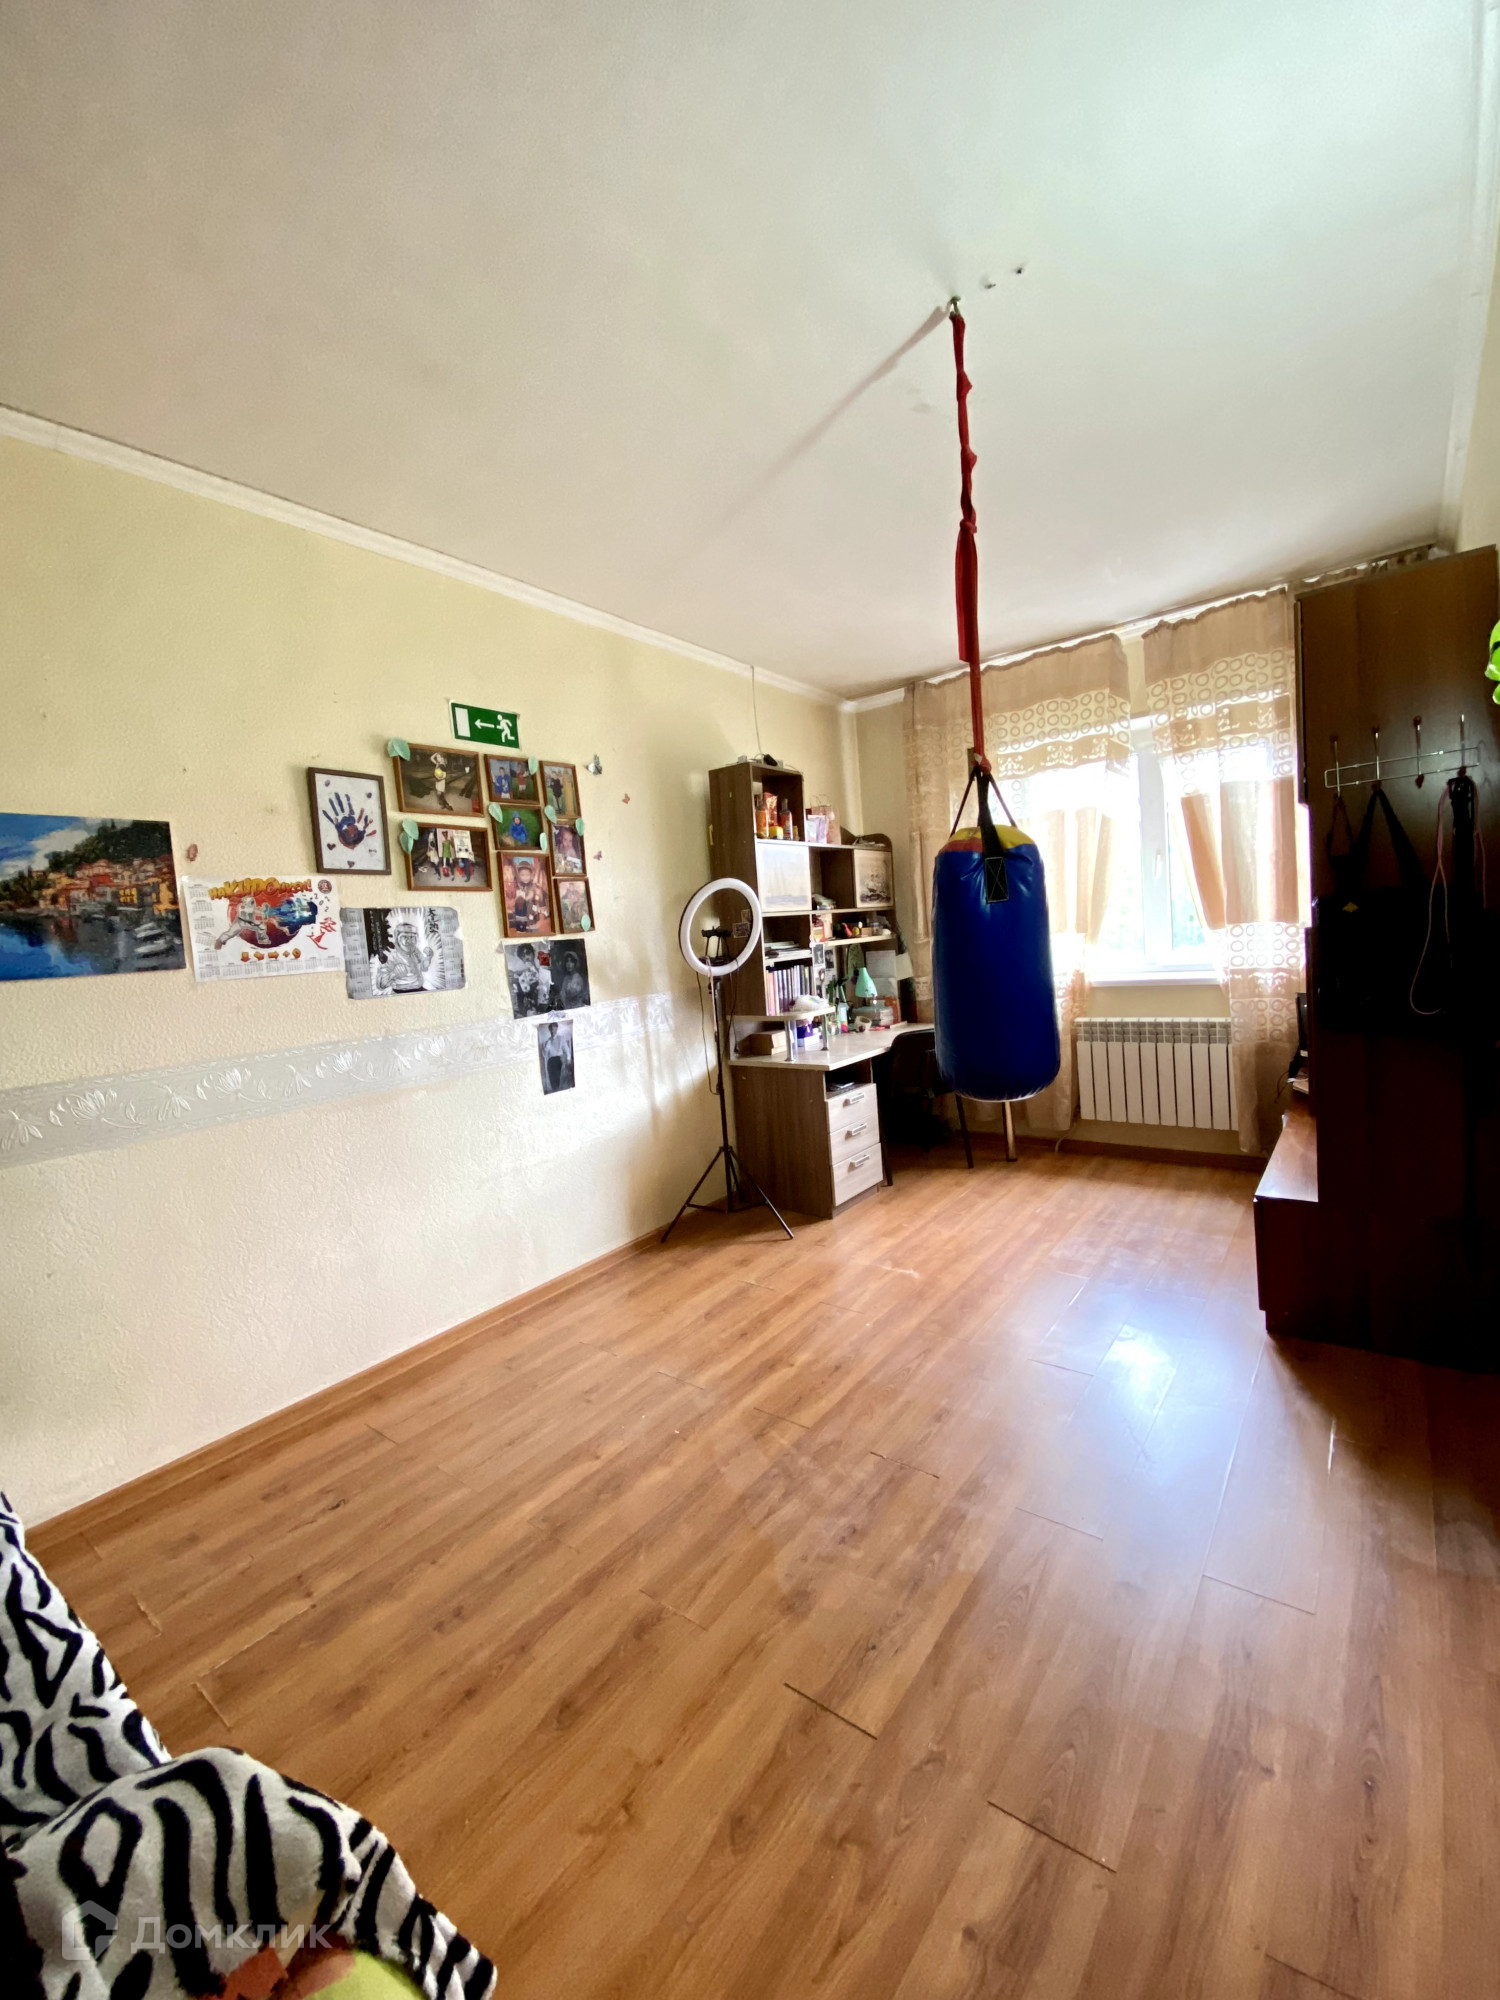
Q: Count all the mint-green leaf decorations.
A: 10